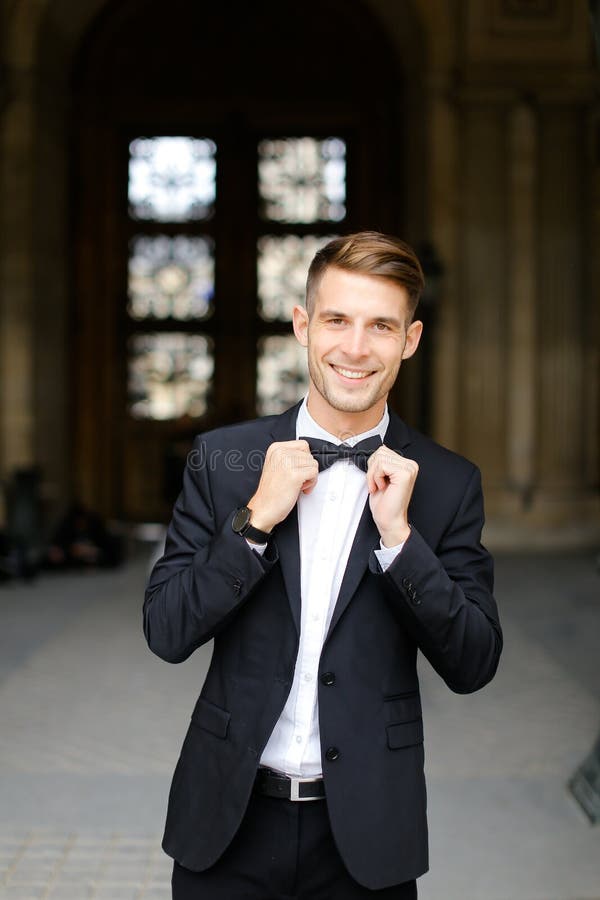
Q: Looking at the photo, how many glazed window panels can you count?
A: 6